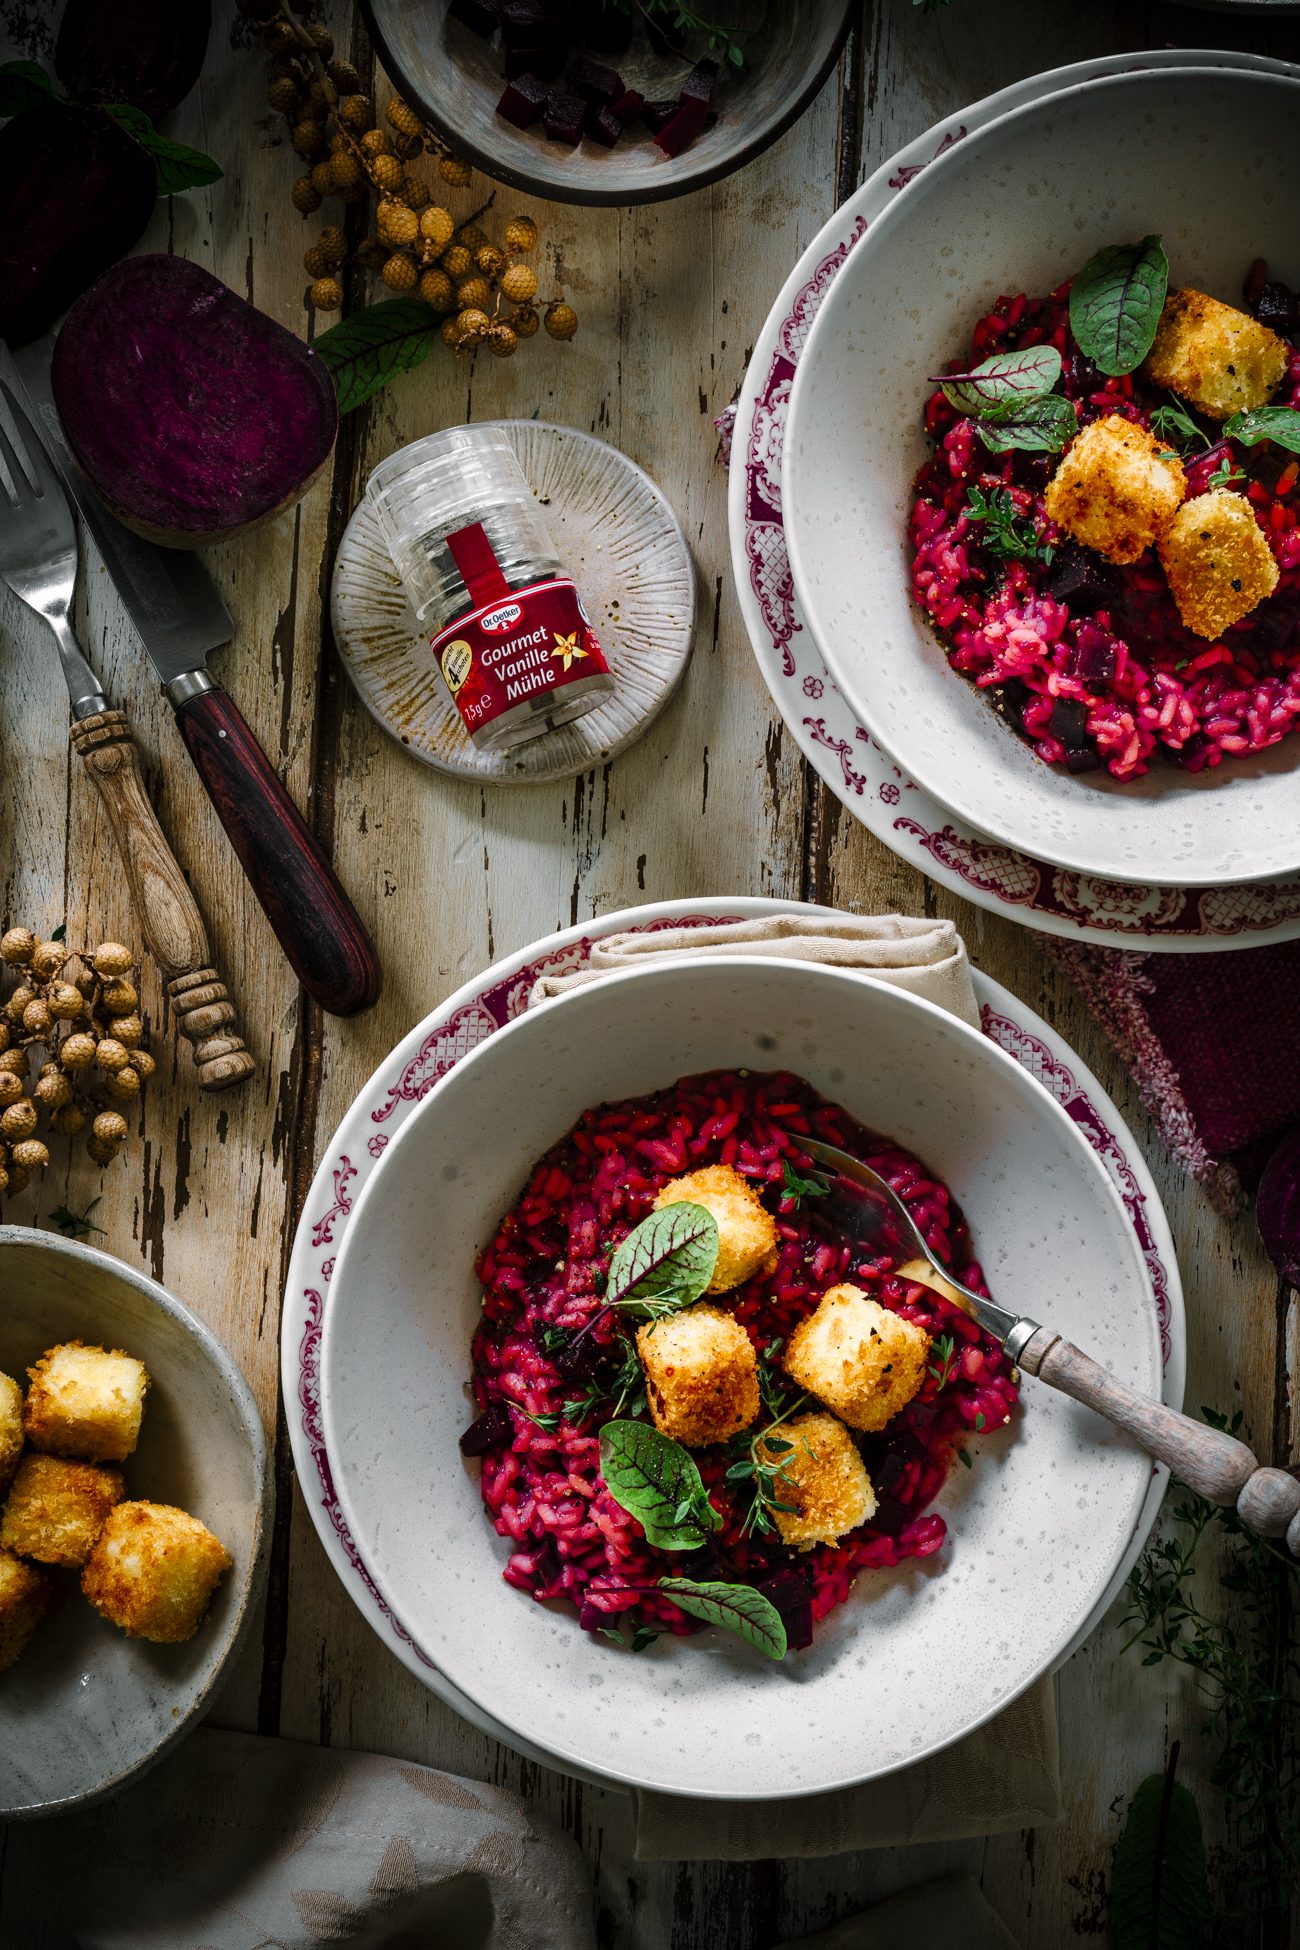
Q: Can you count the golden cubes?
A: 12